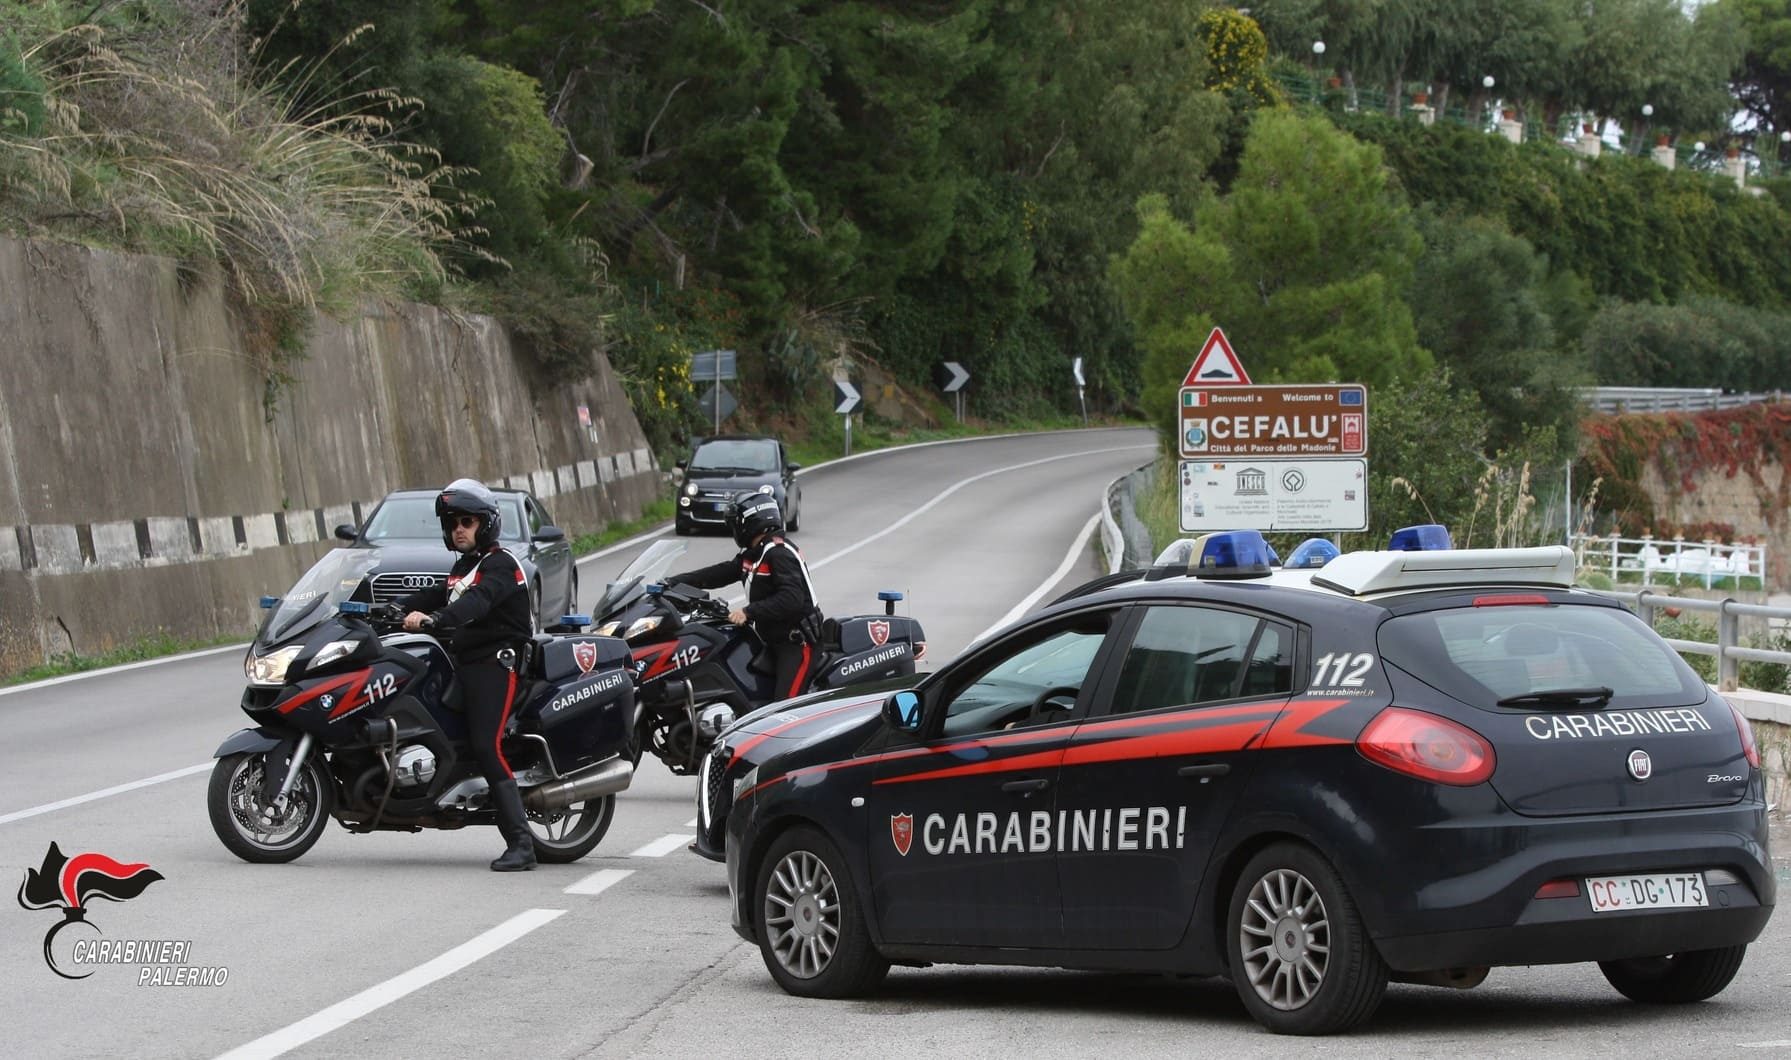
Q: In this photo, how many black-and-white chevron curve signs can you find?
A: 3